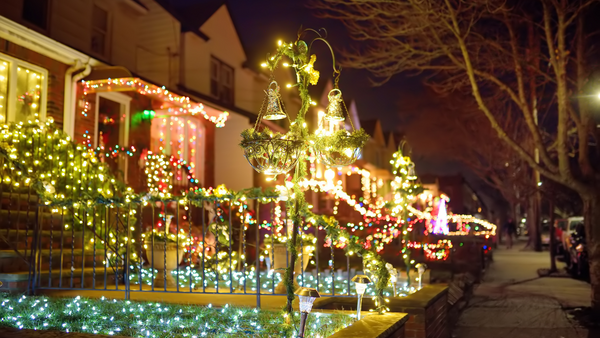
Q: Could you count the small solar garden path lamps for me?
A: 4